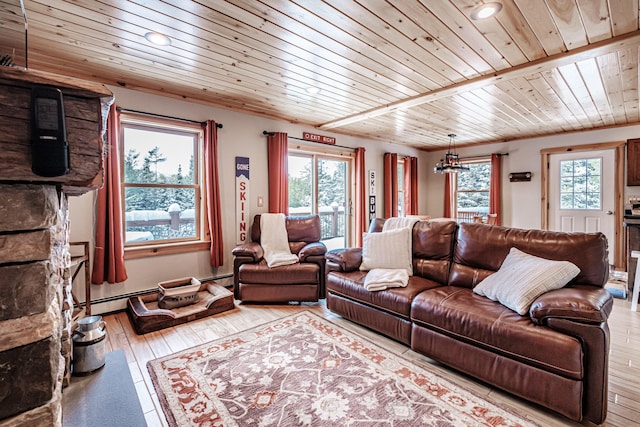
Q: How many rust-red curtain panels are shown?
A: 8